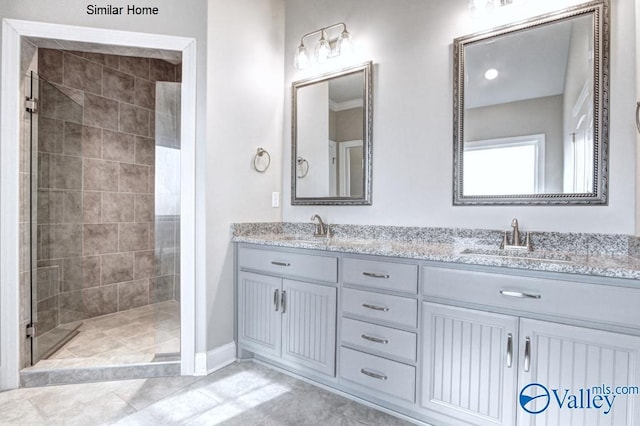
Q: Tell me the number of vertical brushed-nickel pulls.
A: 4